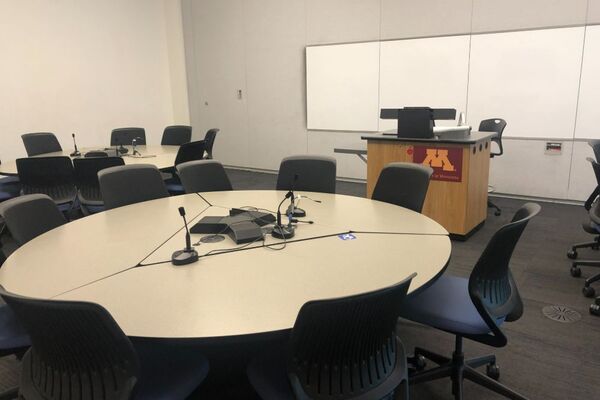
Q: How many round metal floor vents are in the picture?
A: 1